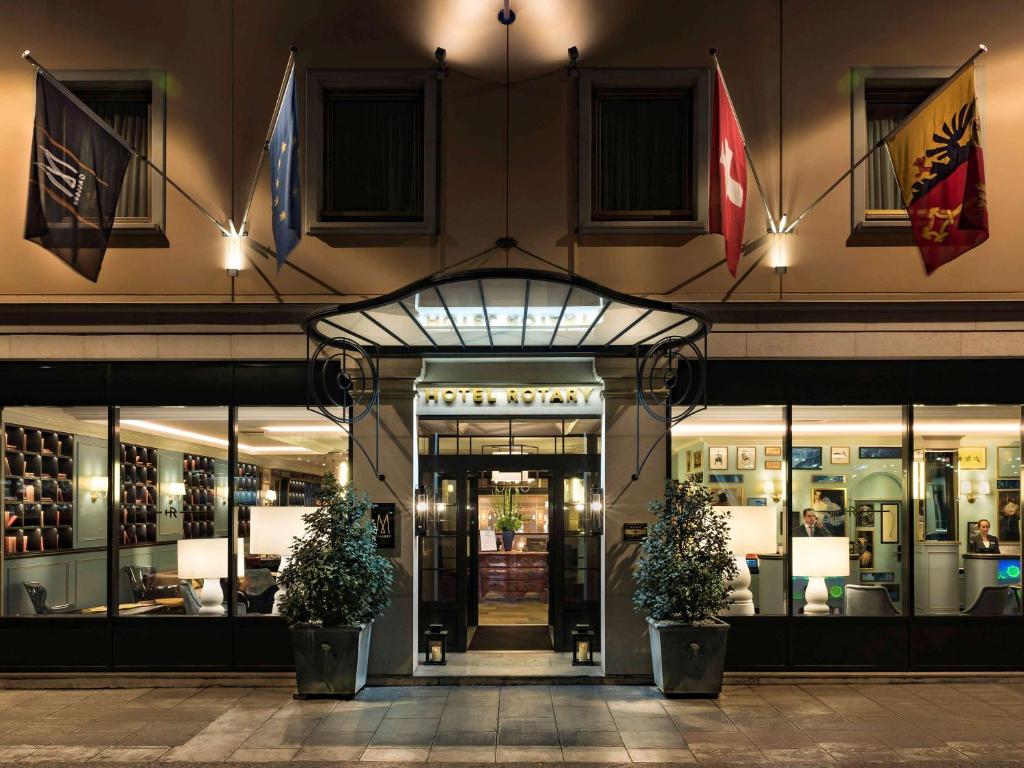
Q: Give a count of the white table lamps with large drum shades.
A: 4